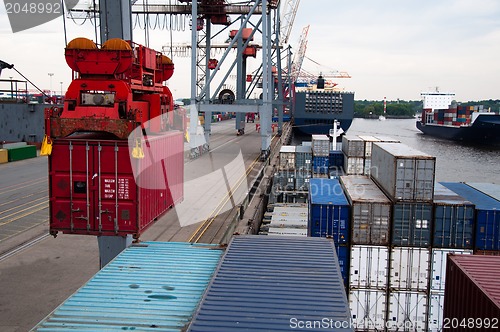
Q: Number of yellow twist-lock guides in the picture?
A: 3